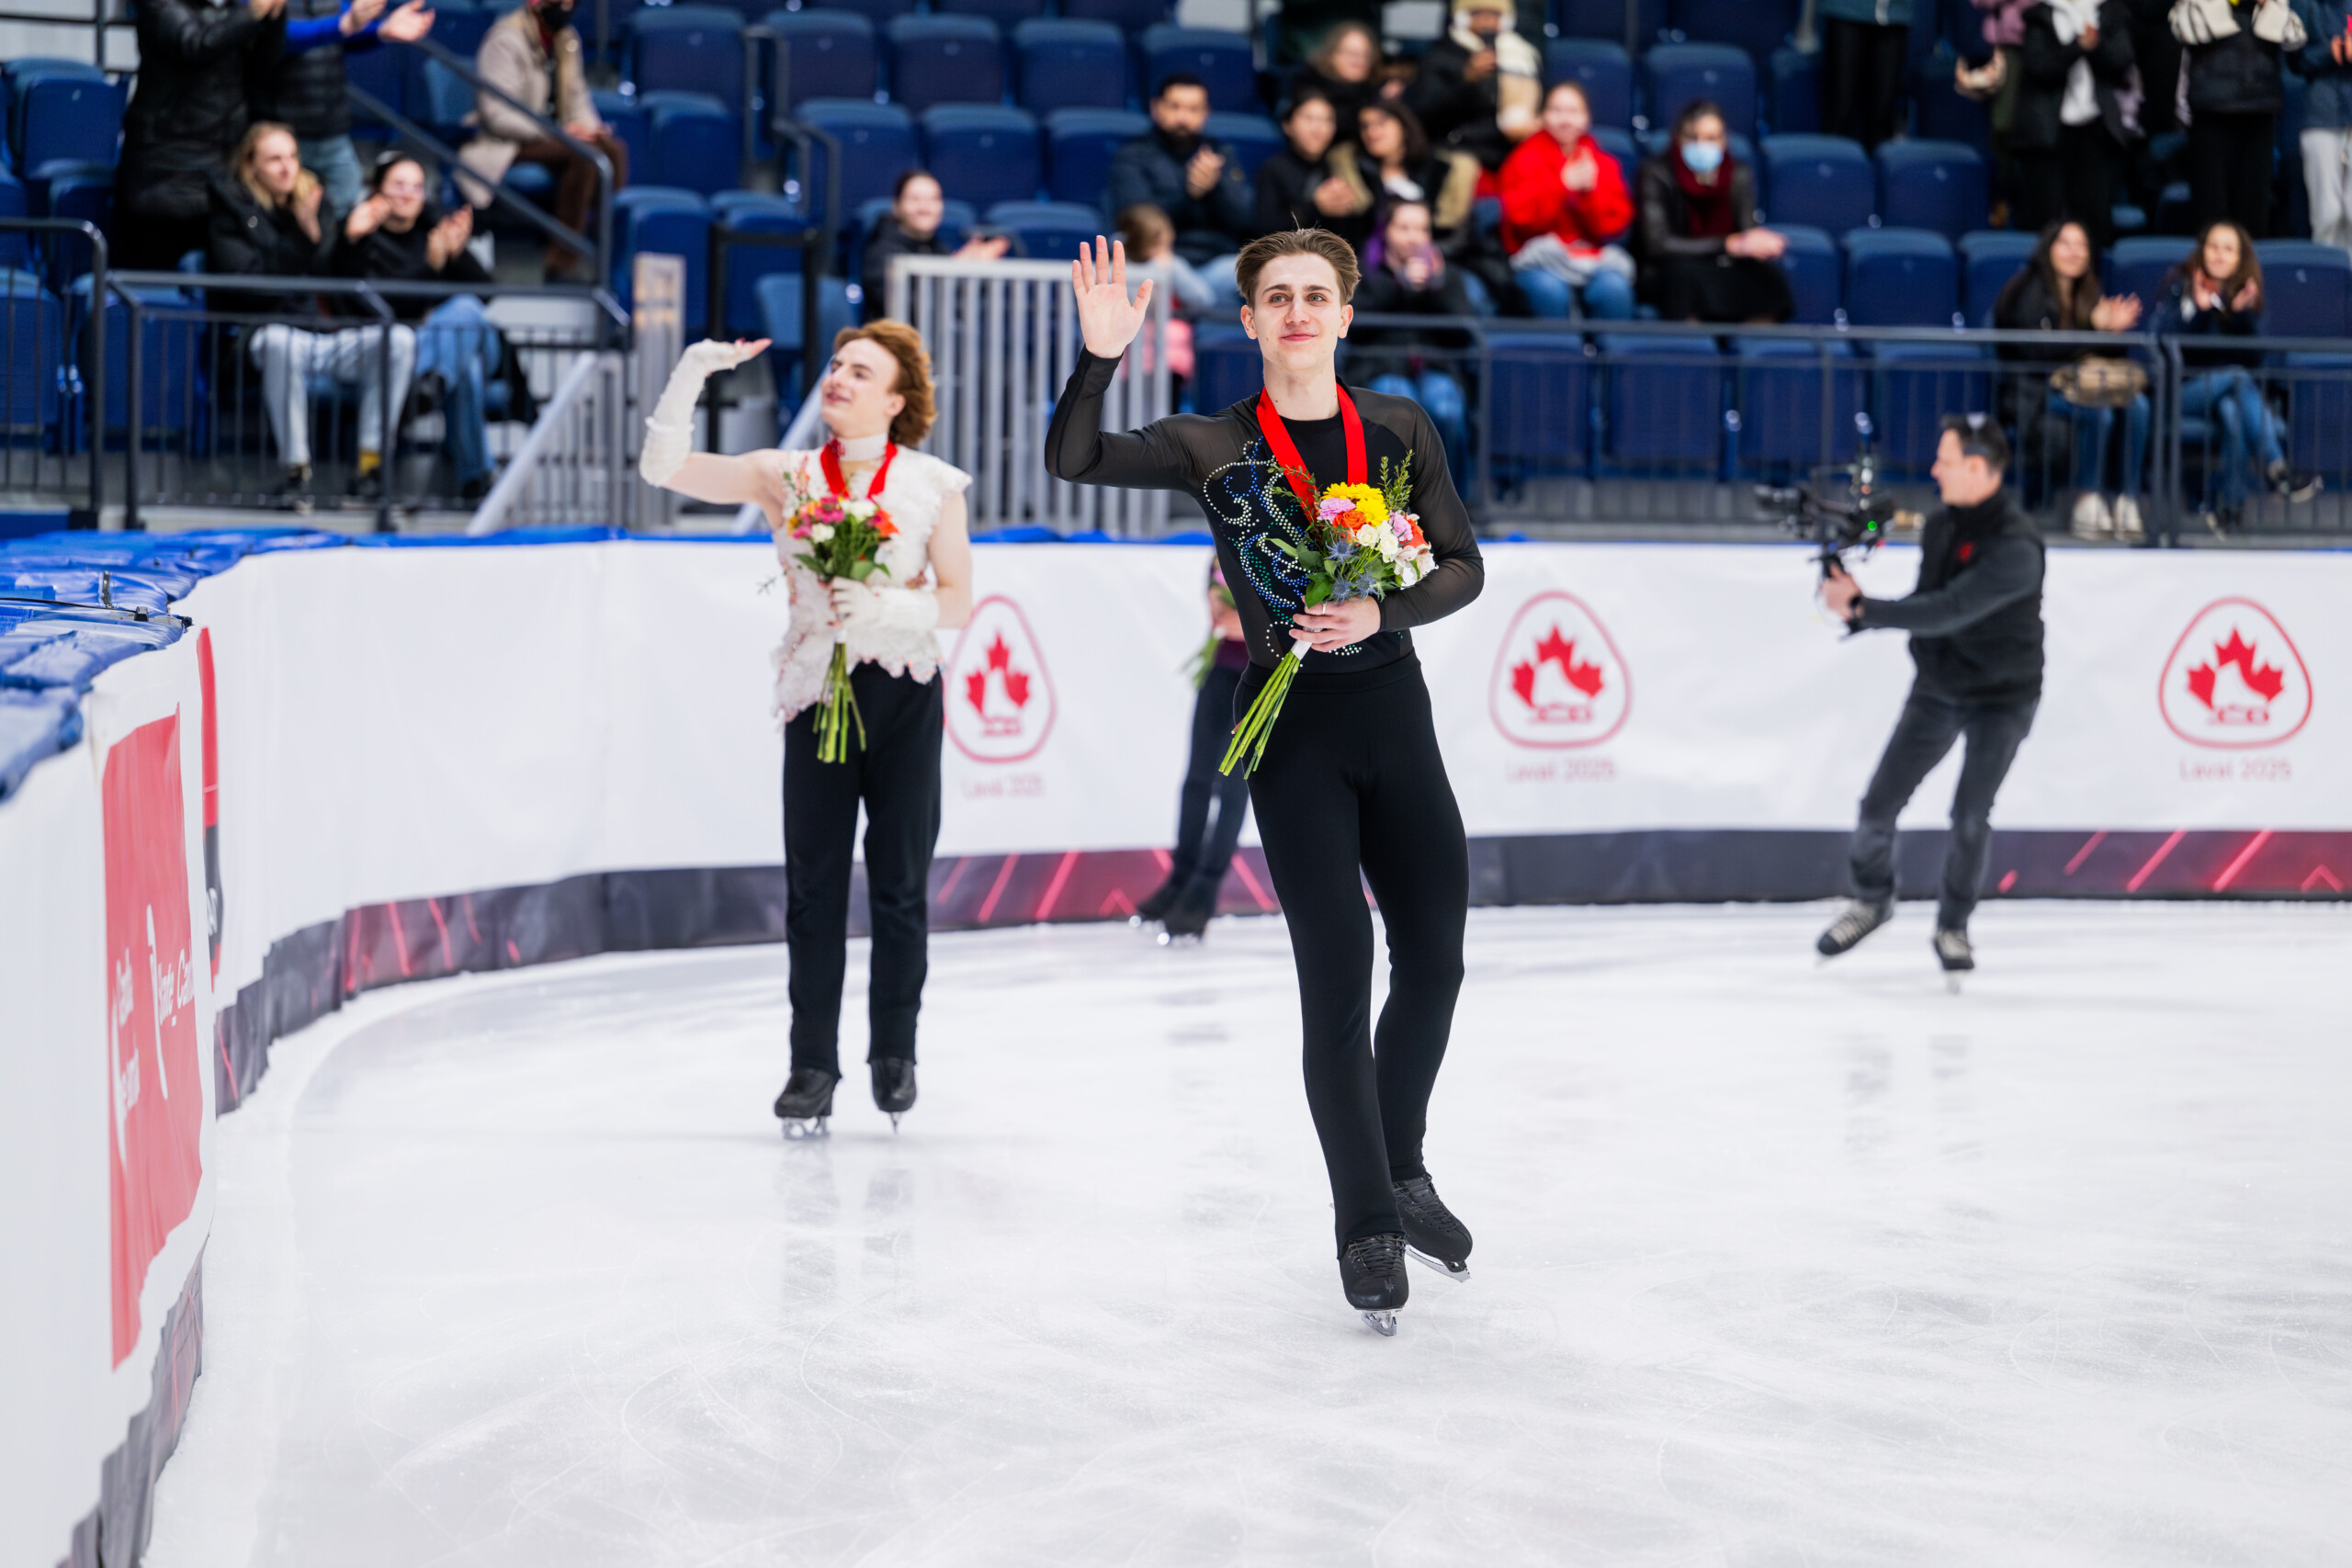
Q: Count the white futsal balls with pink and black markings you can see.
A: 0